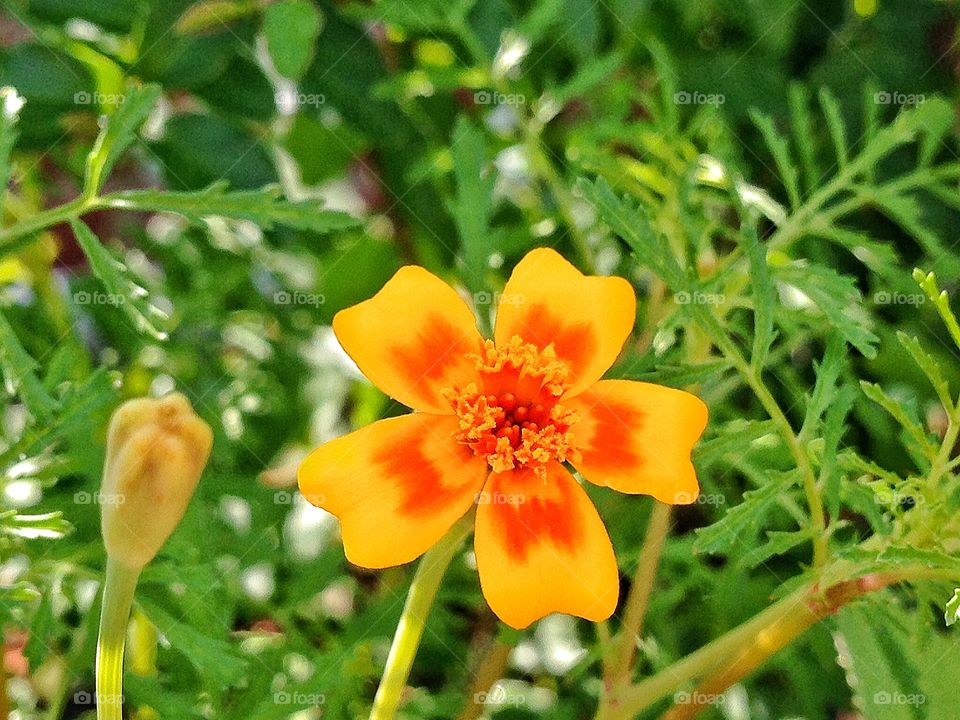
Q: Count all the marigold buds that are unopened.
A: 1